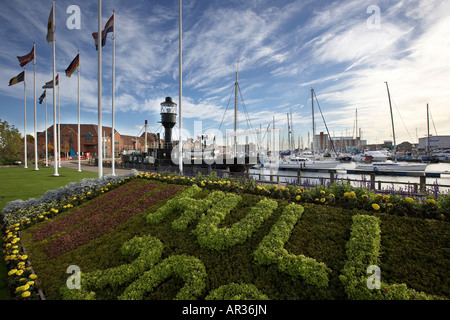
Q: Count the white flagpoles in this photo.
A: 9